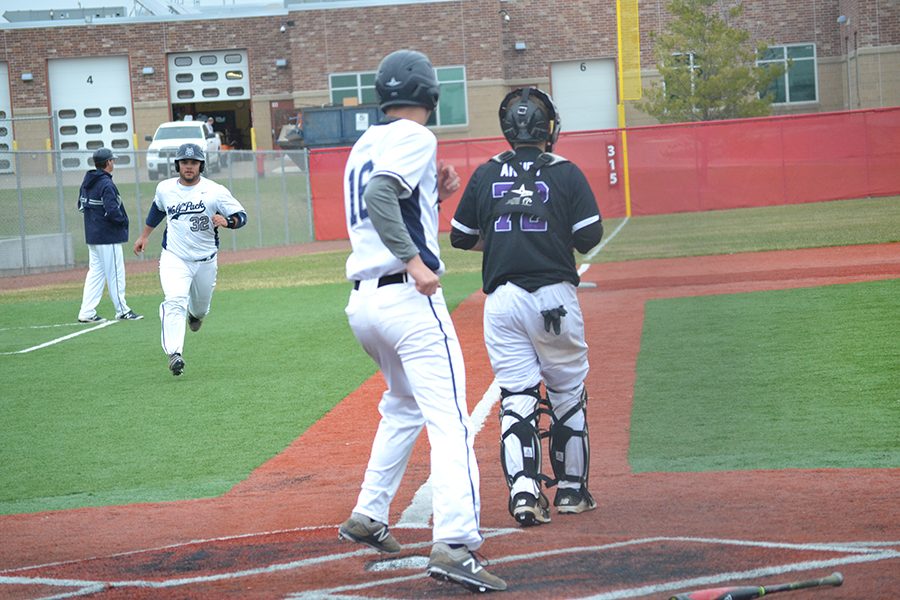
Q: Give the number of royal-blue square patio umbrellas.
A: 0